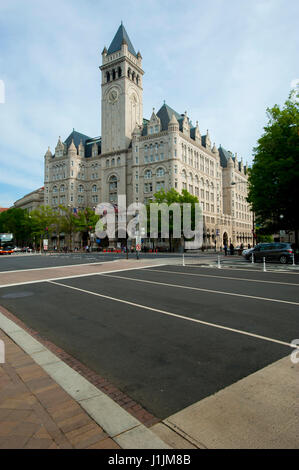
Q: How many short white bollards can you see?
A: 5